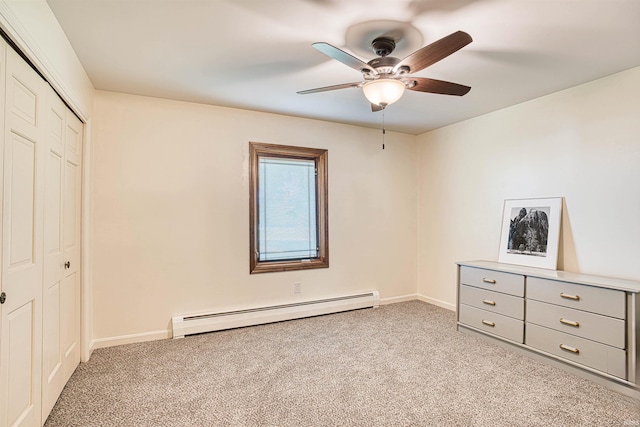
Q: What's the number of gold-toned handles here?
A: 6